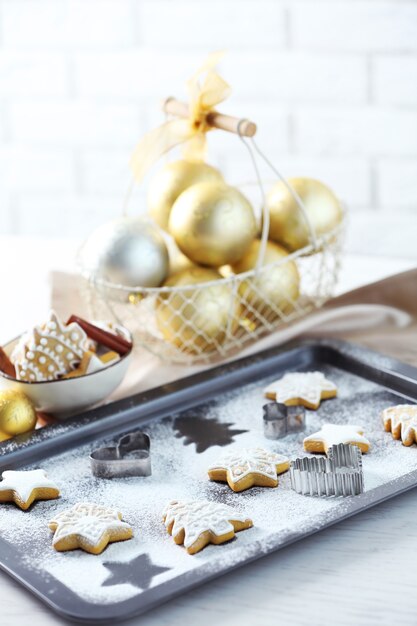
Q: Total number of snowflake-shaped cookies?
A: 3